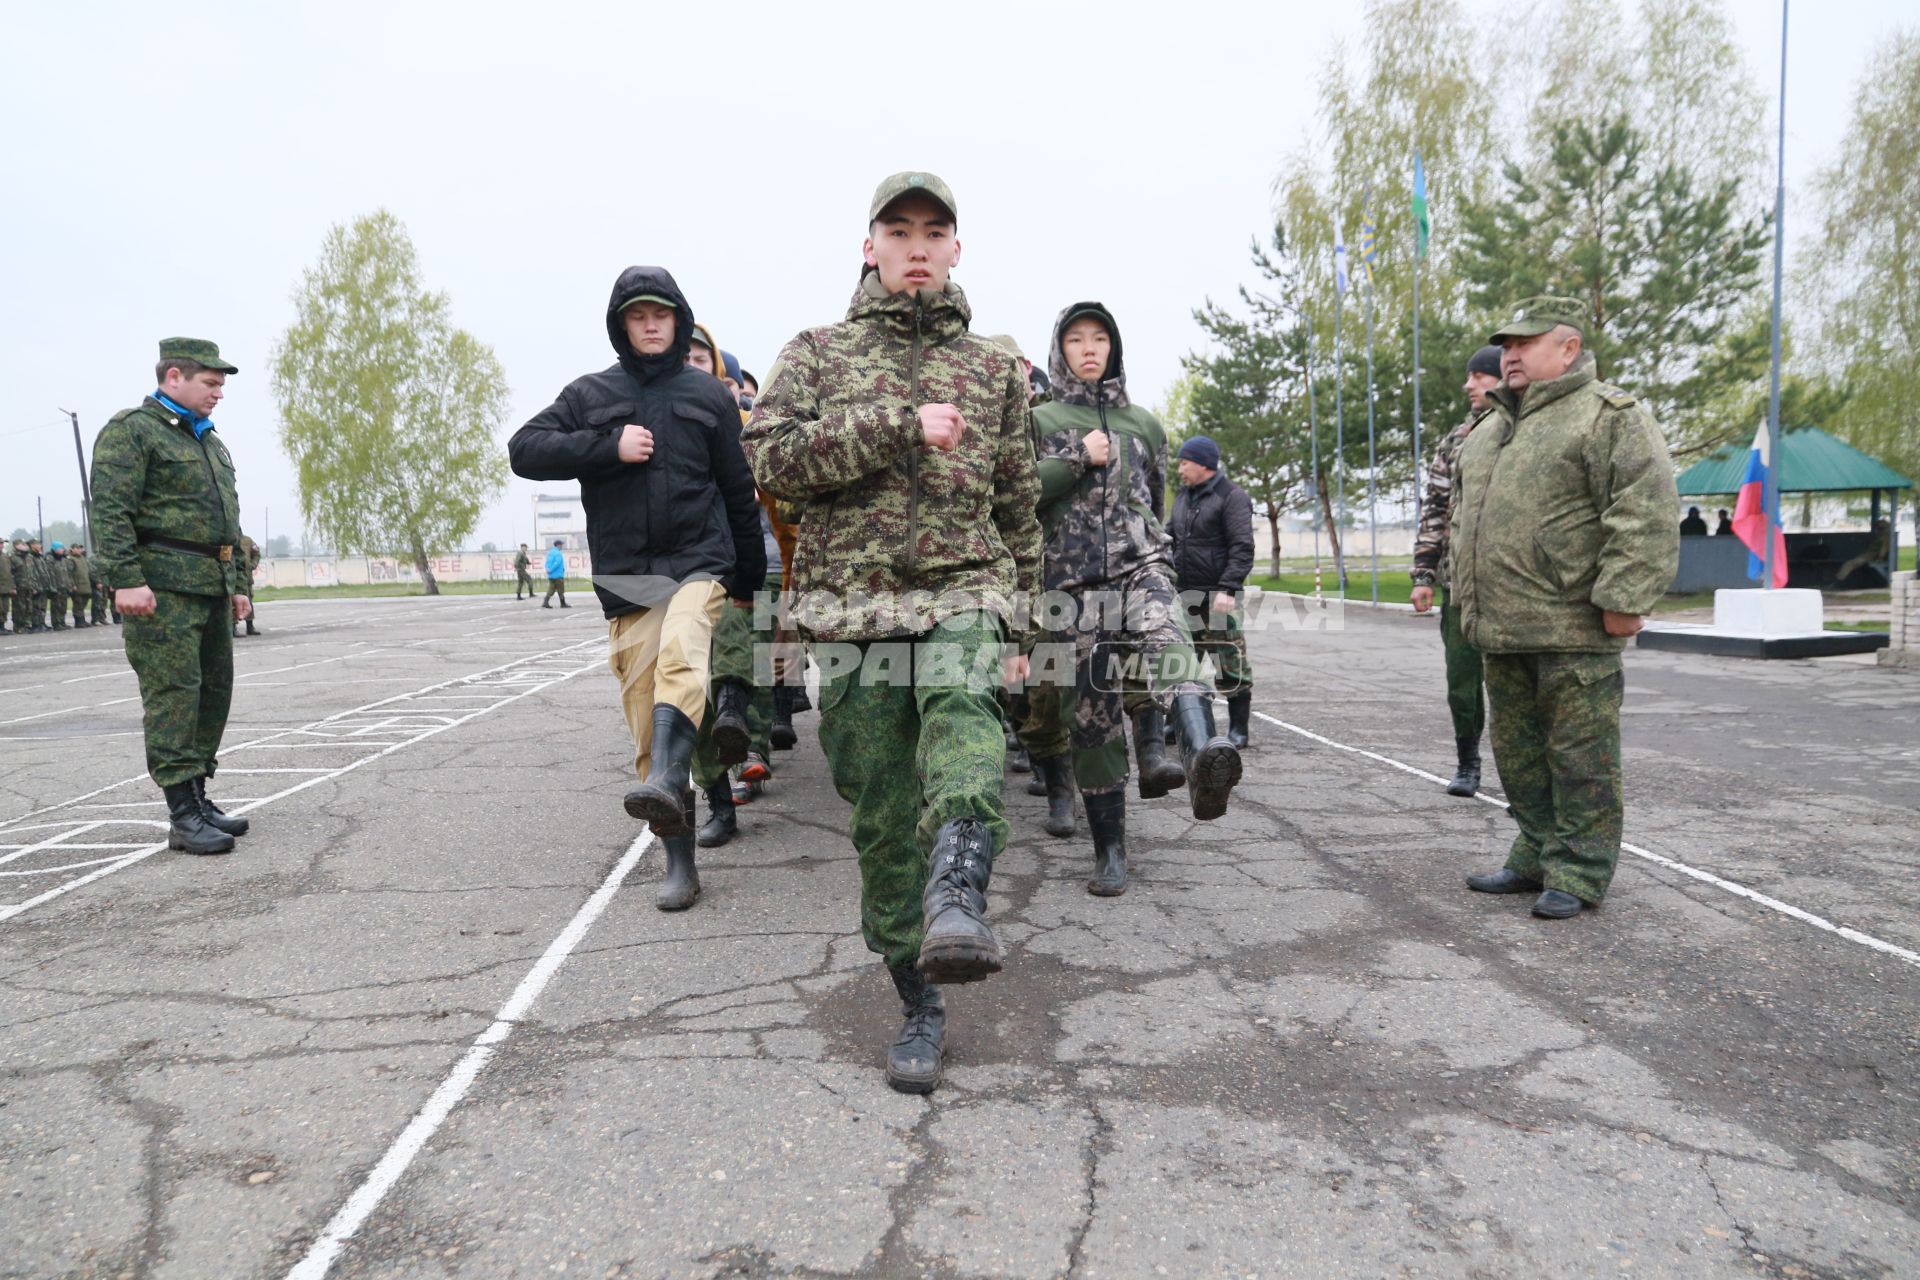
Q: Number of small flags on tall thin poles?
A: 3